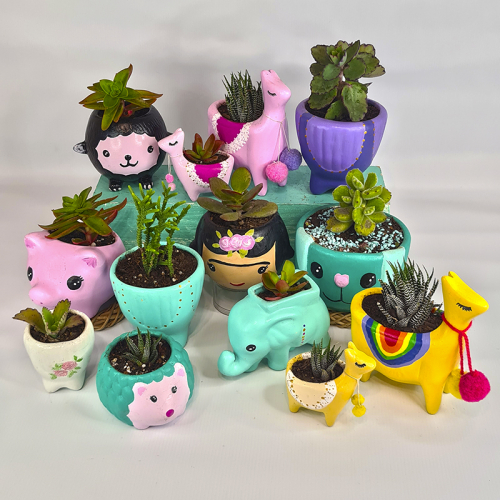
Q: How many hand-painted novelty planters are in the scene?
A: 13